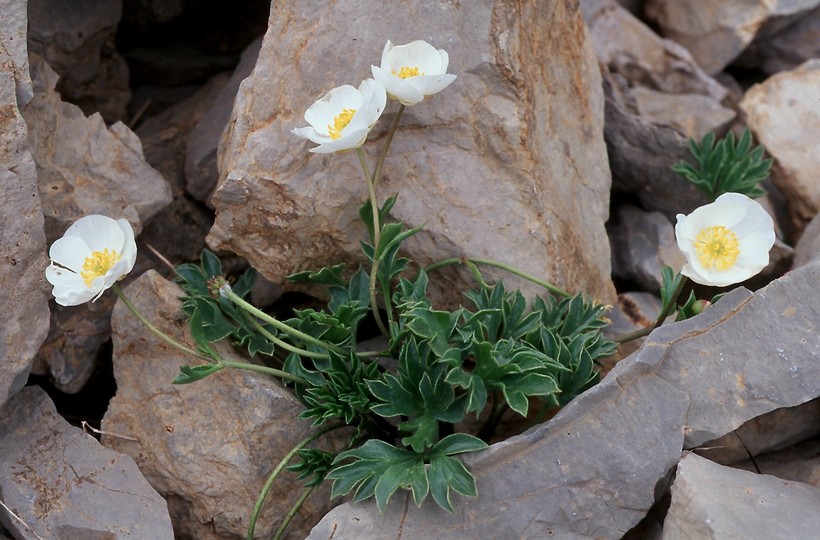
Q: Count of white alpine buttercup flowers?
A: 4